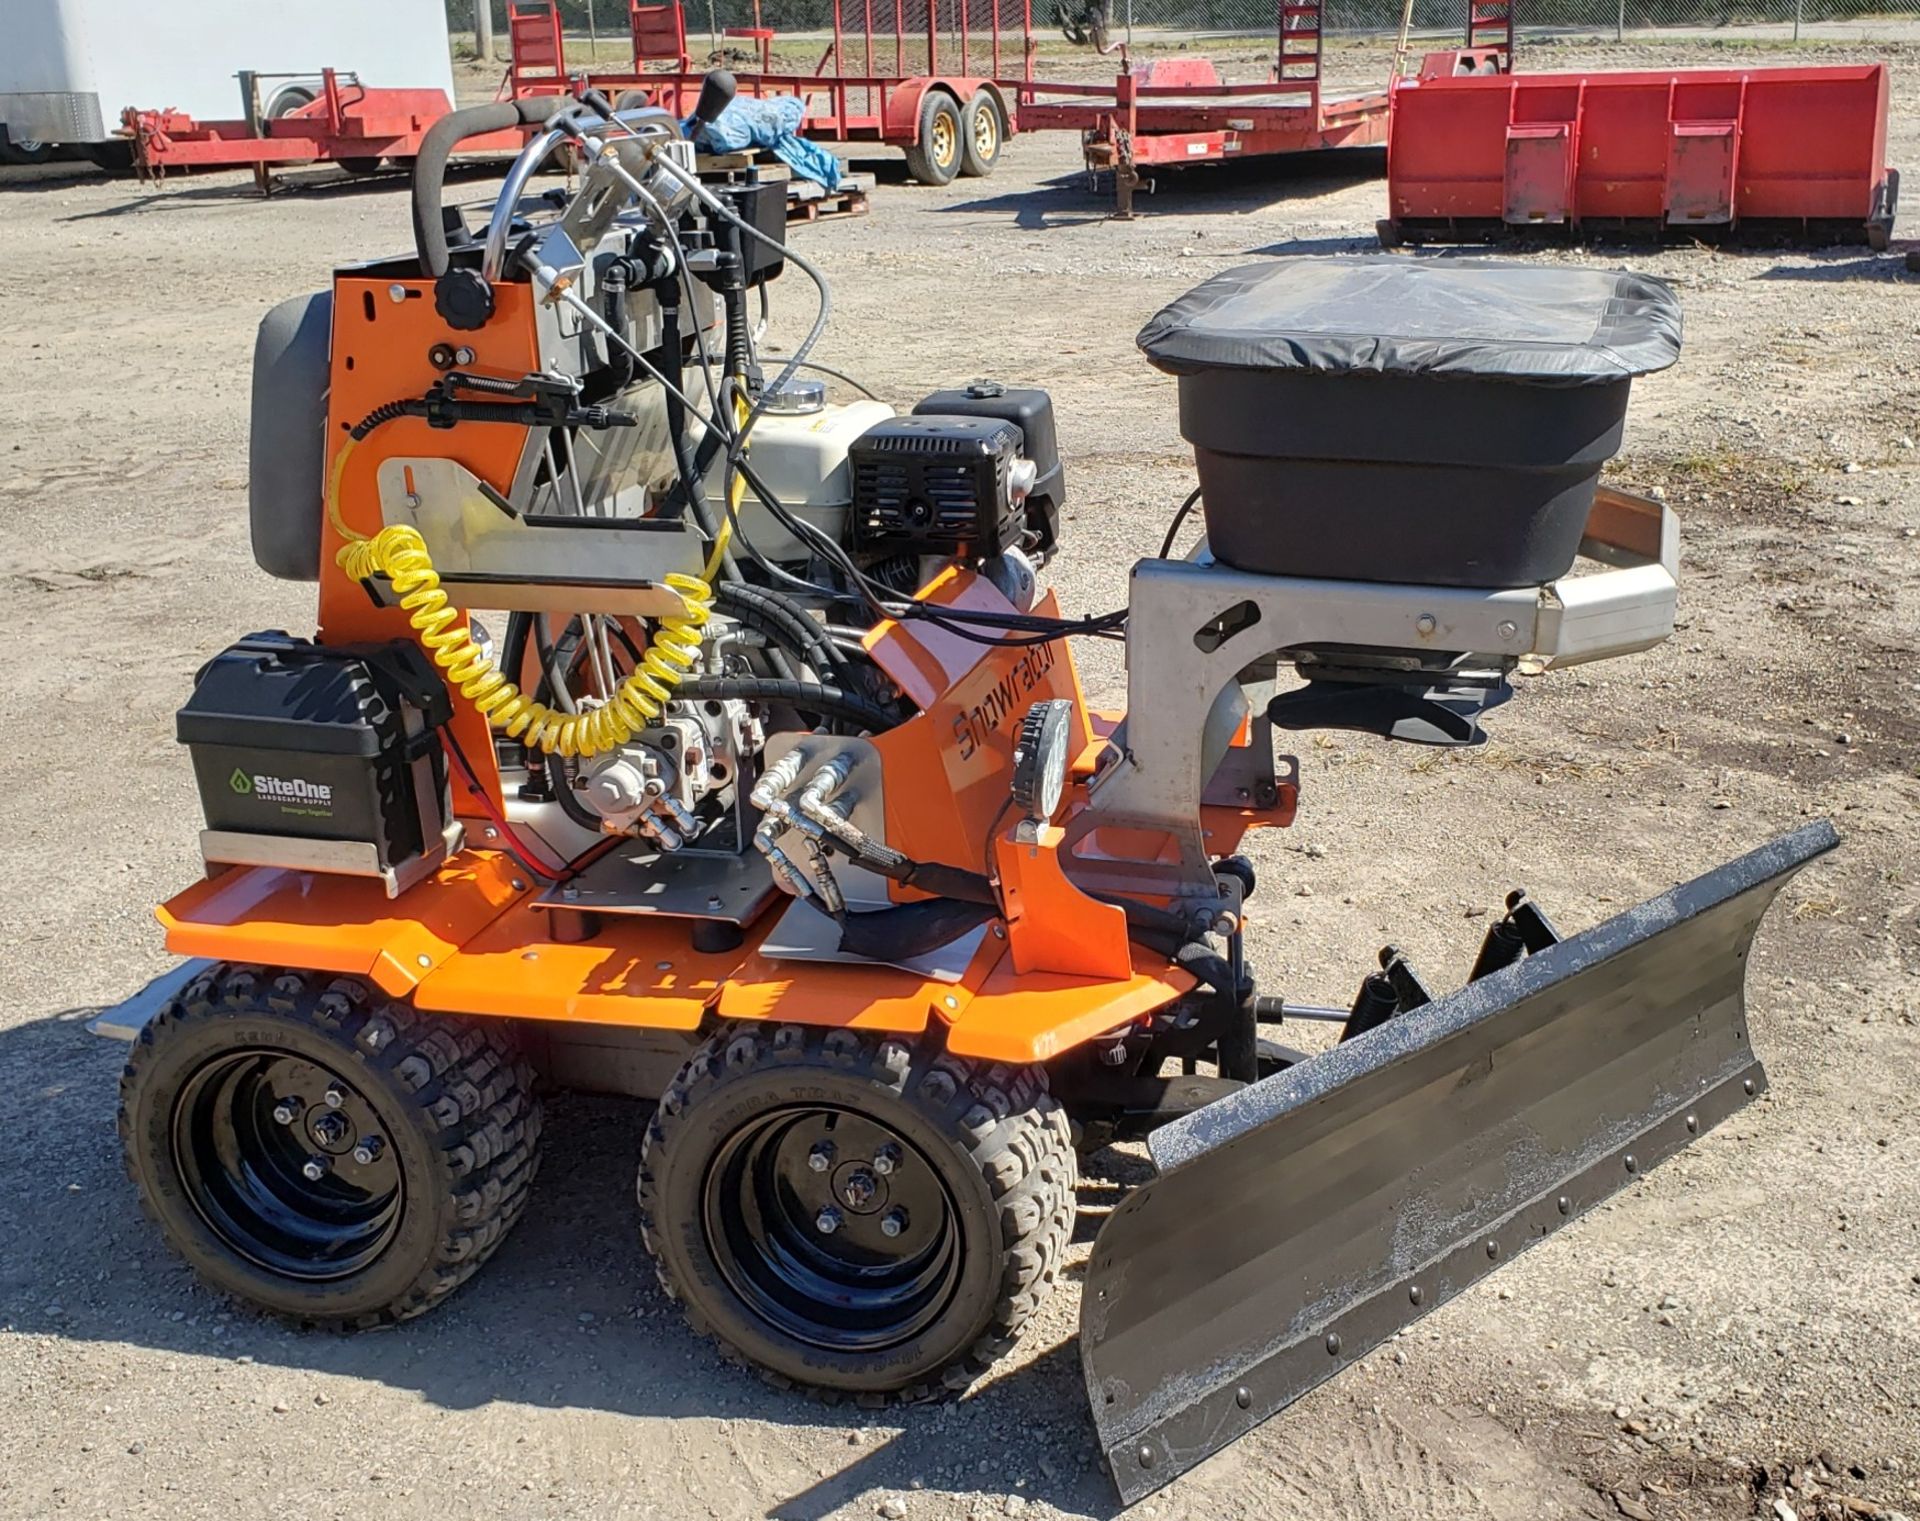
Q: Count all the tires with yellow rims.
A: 2